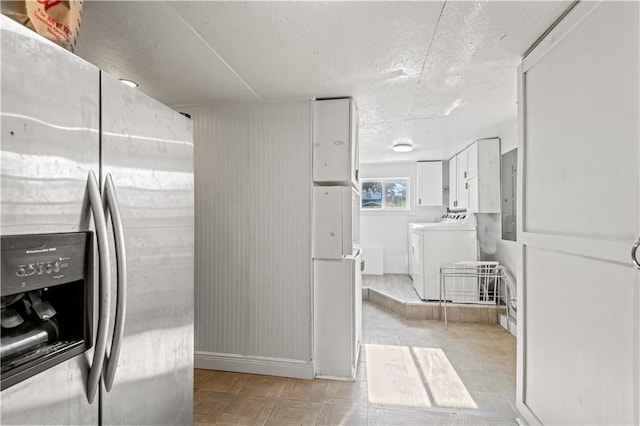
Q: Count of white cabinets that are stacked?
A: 3